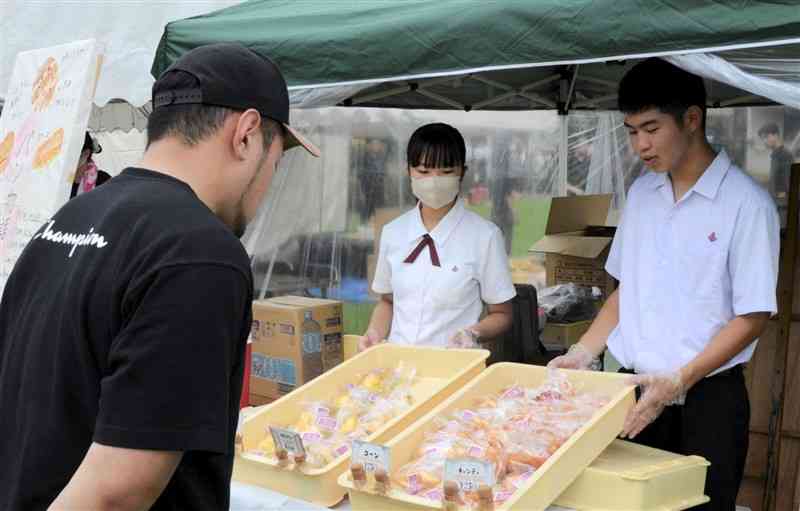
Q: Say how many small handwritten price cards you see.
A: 3